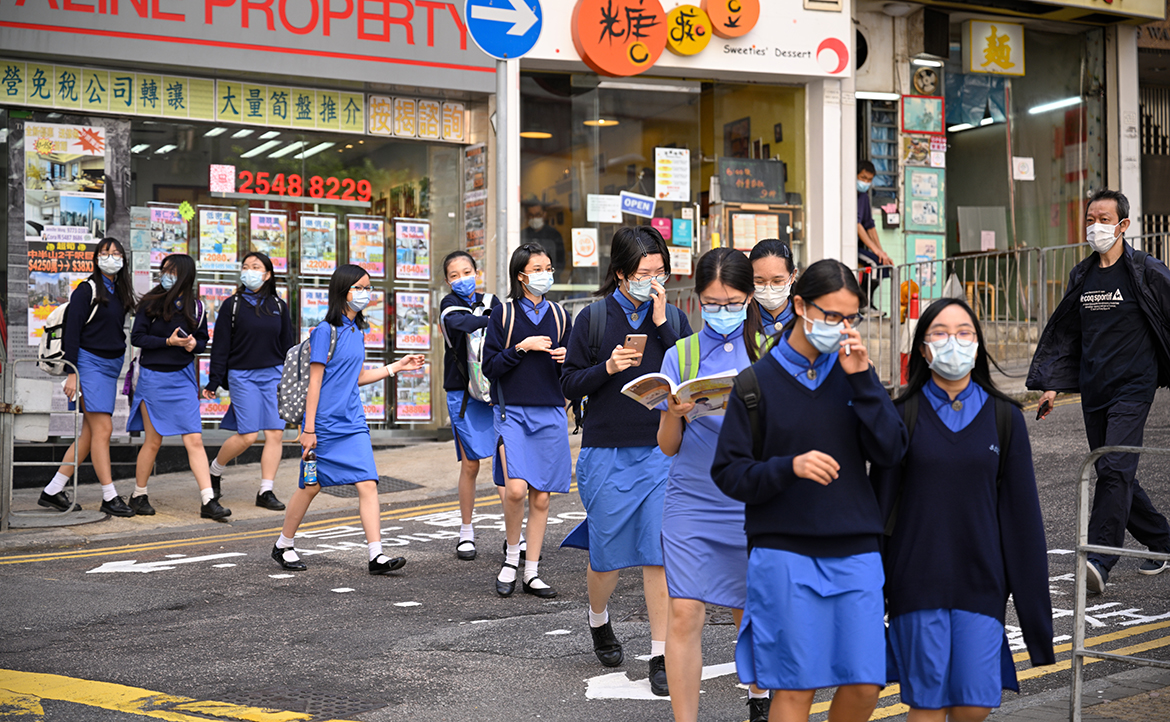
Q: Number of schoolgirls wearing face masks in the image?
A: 11